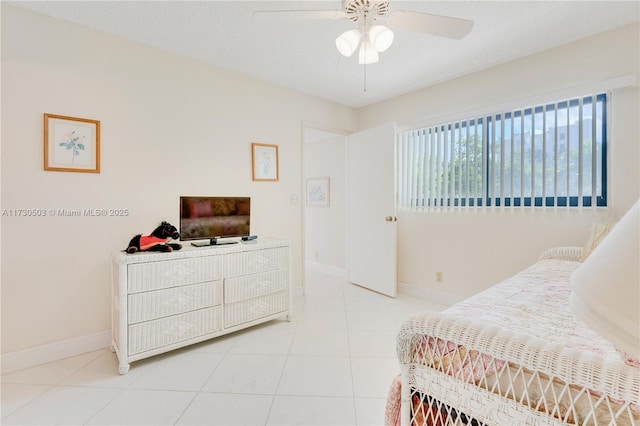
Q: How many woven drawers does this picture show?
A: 6